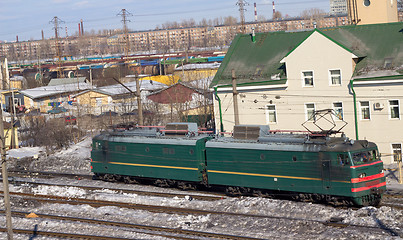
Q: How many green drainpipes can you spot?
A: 2